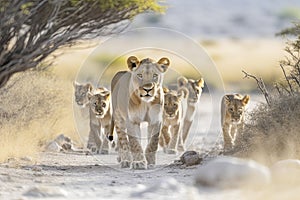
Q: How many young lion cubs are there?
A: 5